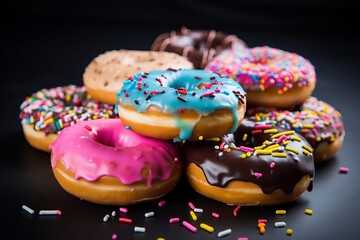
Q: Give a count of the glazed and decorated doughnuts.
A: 8